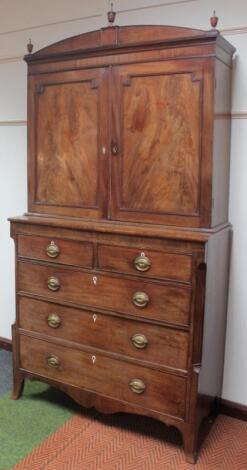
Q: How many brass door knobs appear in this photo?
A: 8